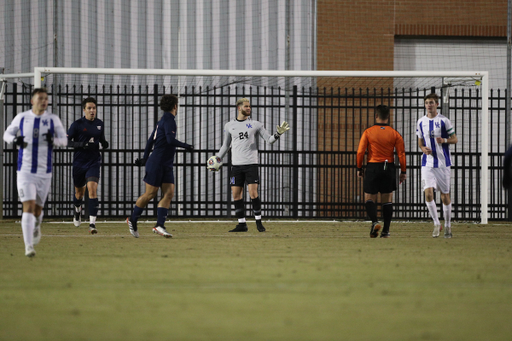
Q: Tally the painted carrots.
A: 0